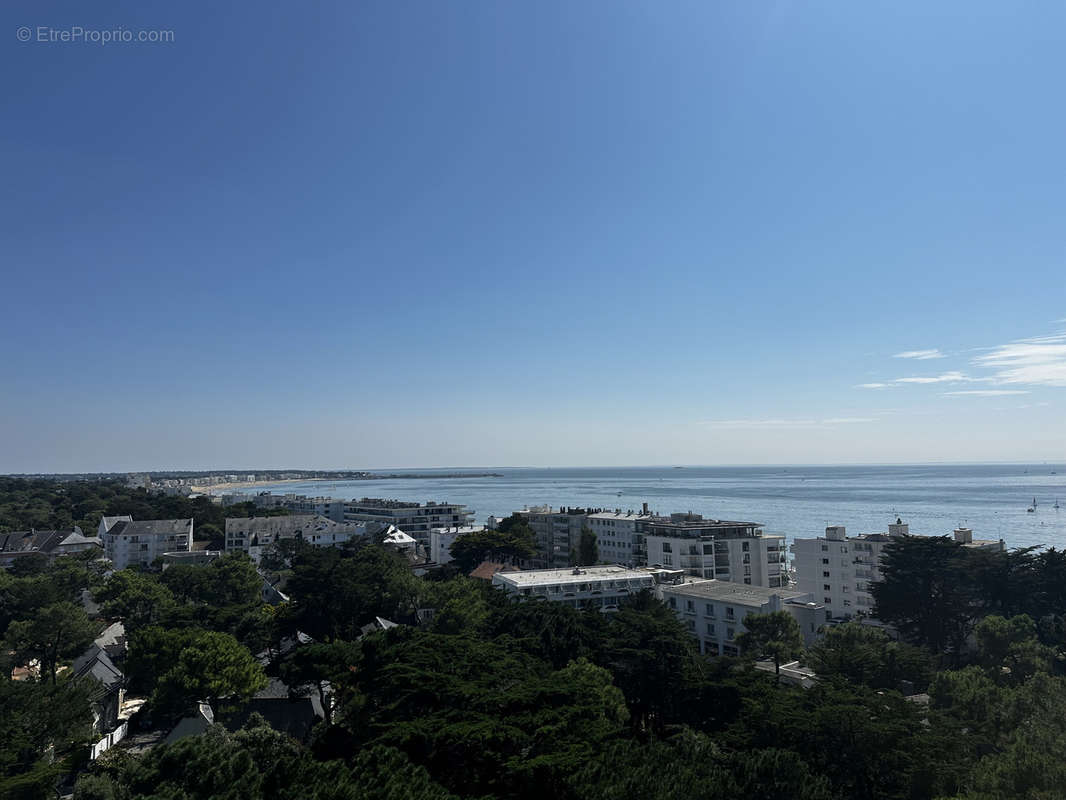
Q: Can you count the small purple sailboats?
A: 0